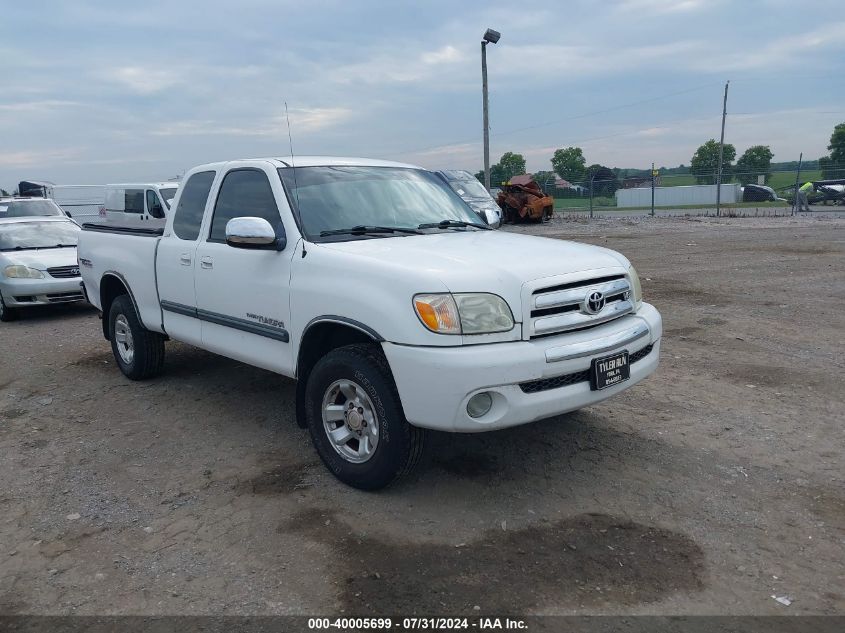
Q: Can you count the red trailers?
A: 0